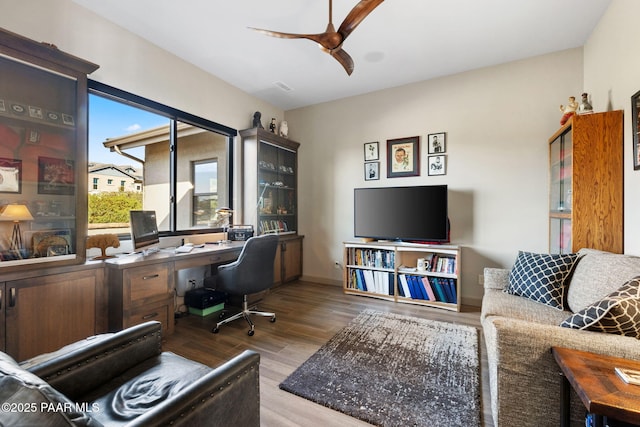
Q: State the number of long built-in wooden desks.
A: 1